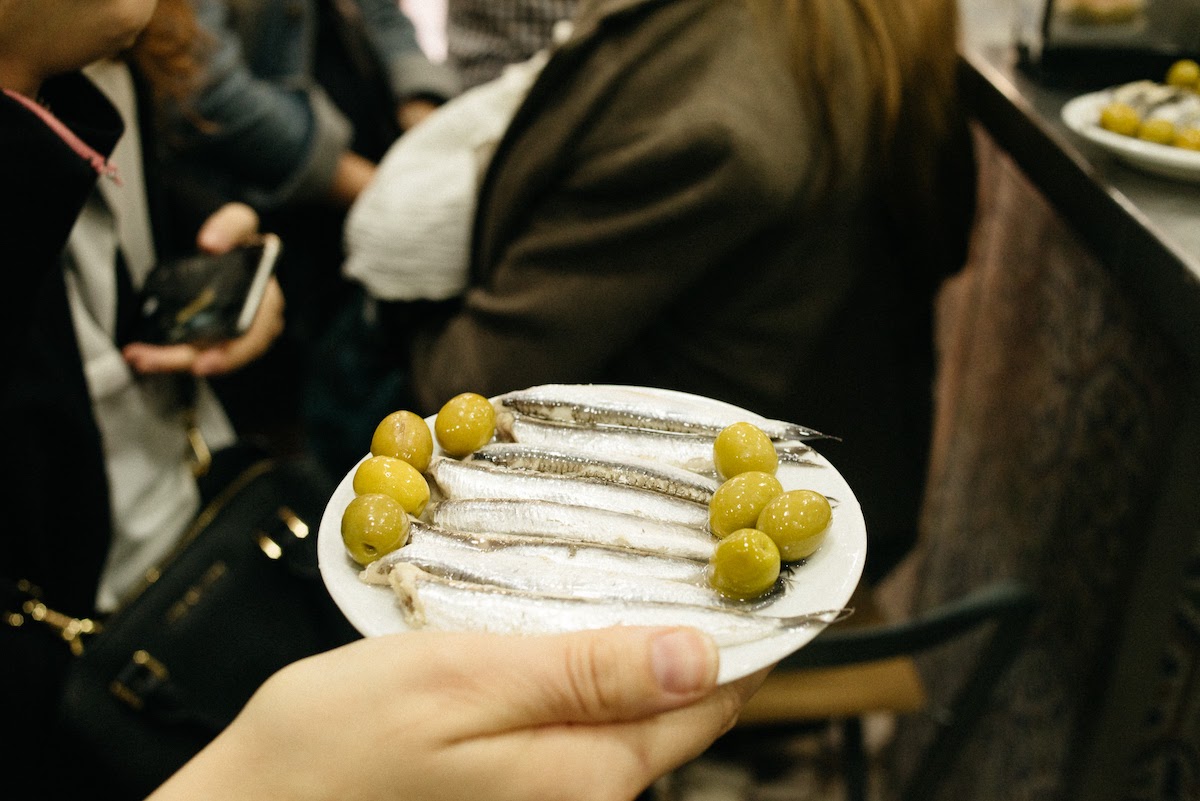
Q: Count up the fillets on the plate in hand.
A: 8